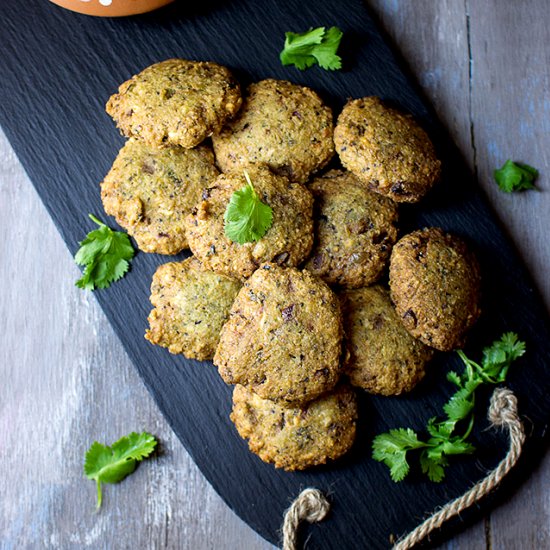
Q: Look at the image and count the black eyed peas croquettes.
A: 11